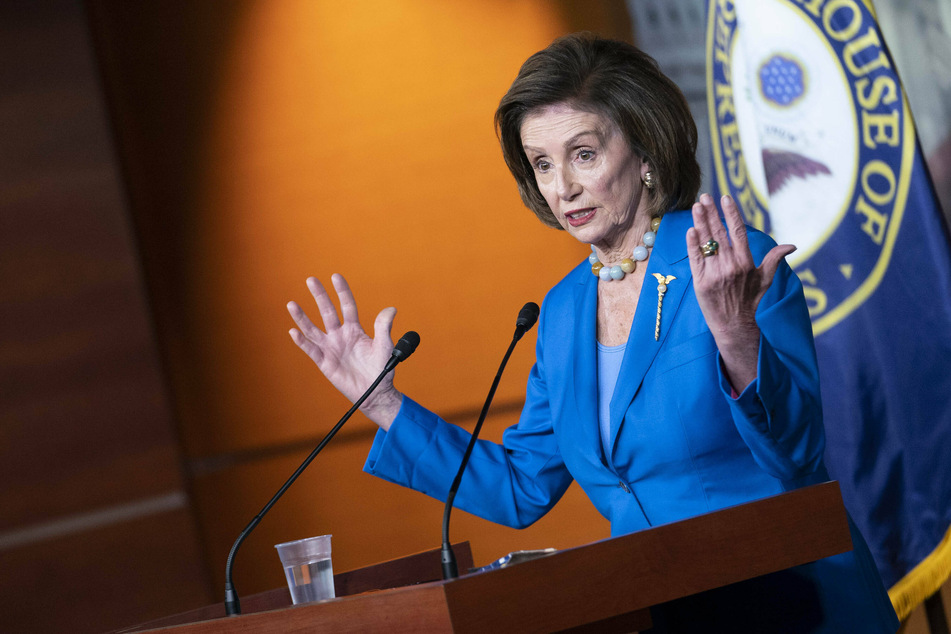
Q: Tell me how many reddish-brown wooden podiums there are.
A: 1